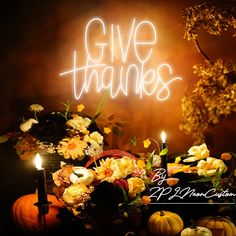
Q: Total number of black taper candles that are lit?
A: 2